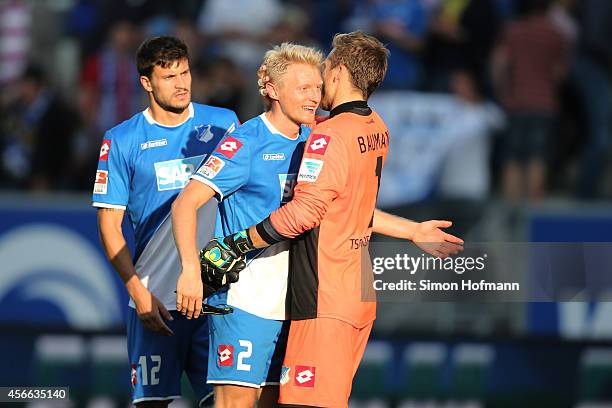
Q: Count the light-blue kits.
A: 2